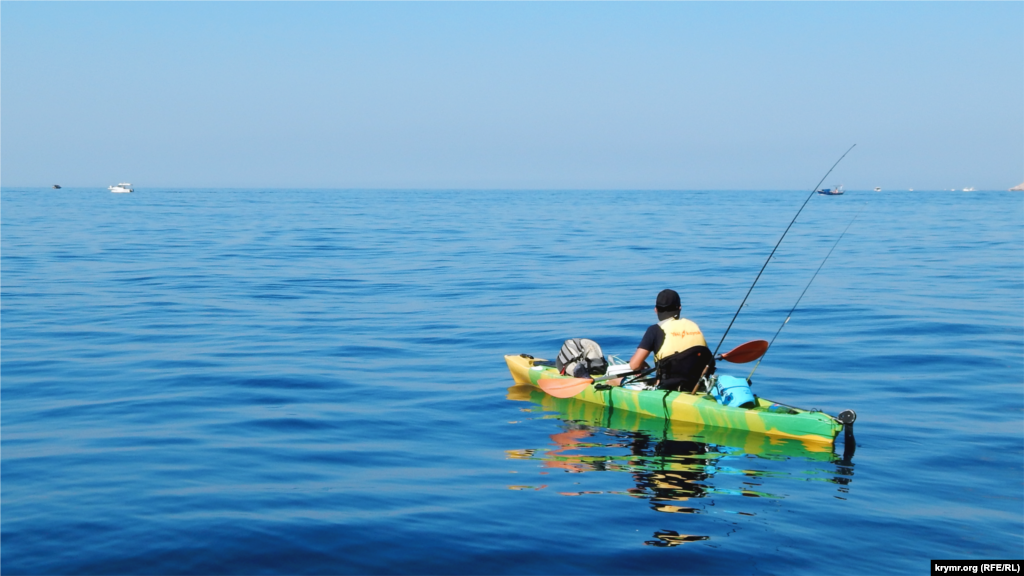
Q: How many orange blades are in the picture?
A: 2